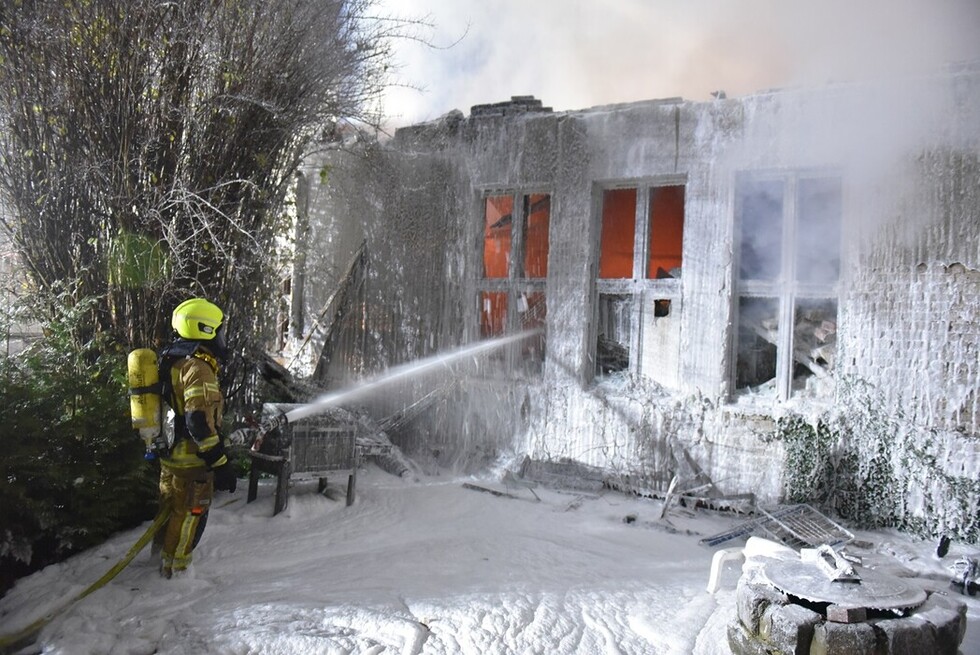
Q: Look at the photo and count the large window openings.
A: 3